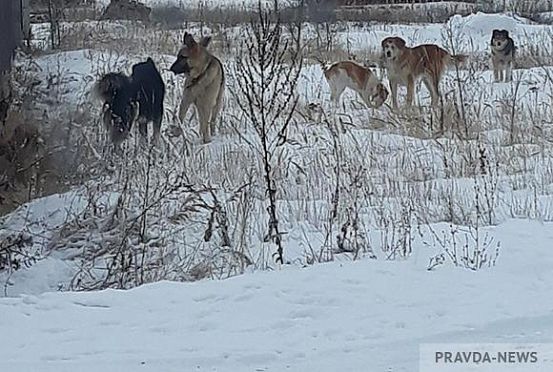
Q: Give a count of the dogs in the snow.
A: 5